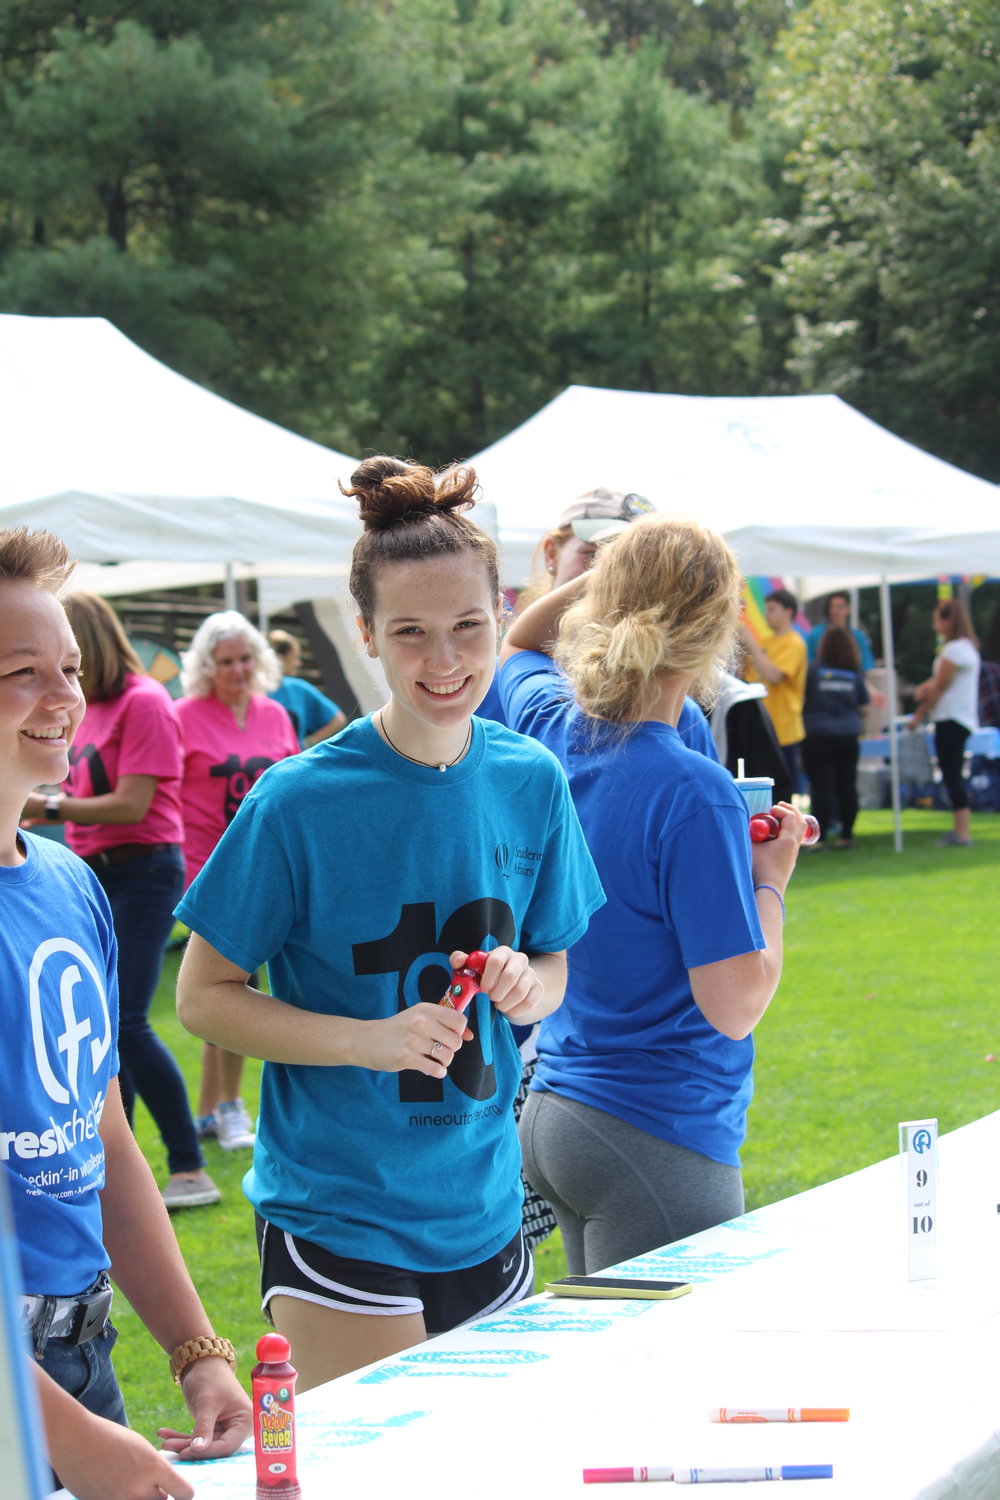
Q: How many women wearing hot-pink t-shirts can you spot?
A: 2